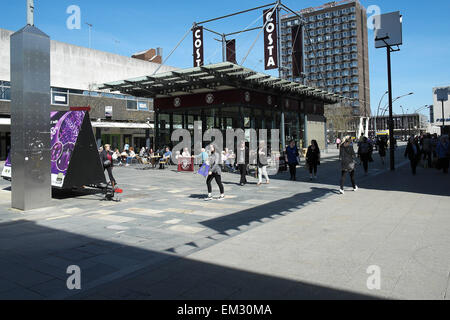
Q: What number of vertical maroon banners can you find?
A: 4